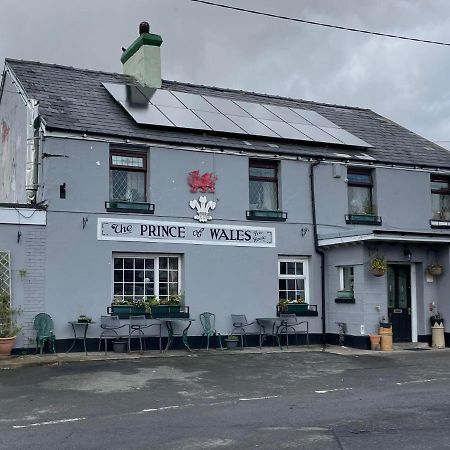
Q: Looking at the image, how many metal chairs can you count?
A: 6